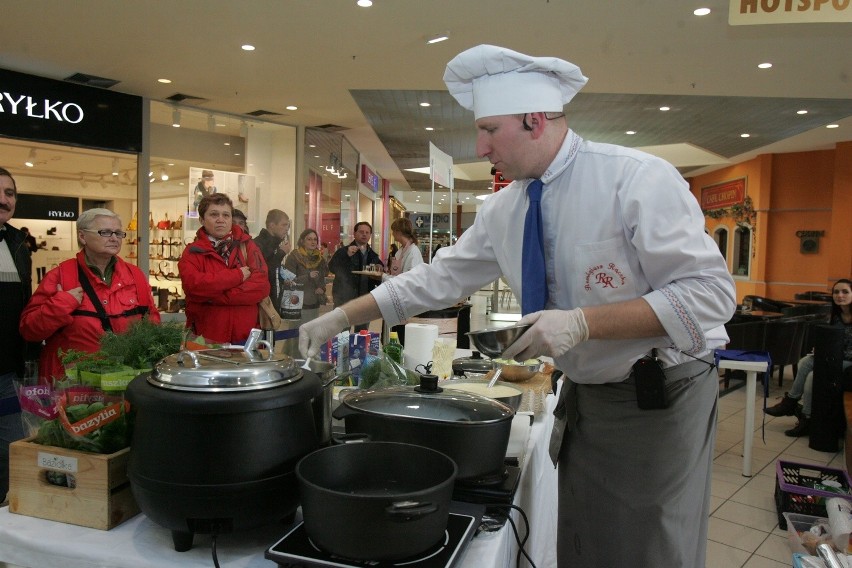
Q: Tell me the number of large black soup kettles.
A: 1